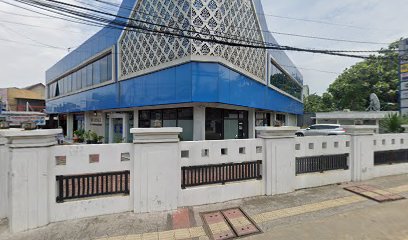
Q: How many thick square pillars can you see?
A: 4